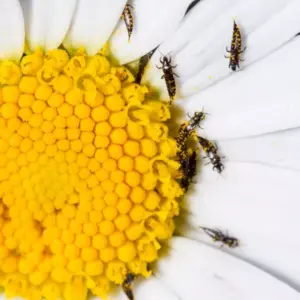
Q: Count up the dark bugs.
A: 8